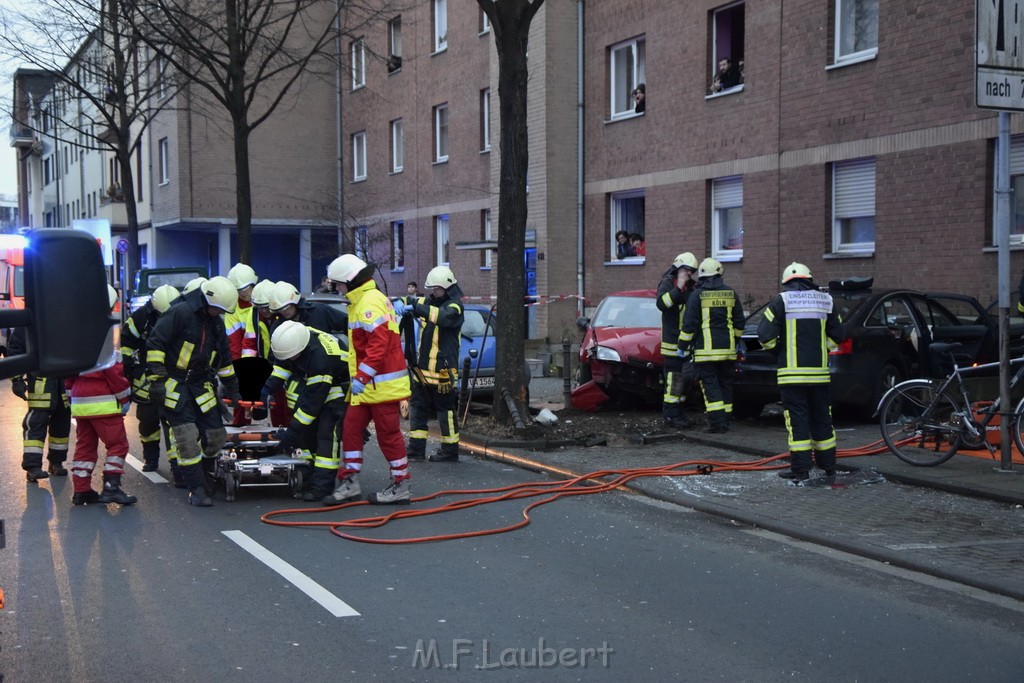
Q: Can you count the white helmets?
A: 13